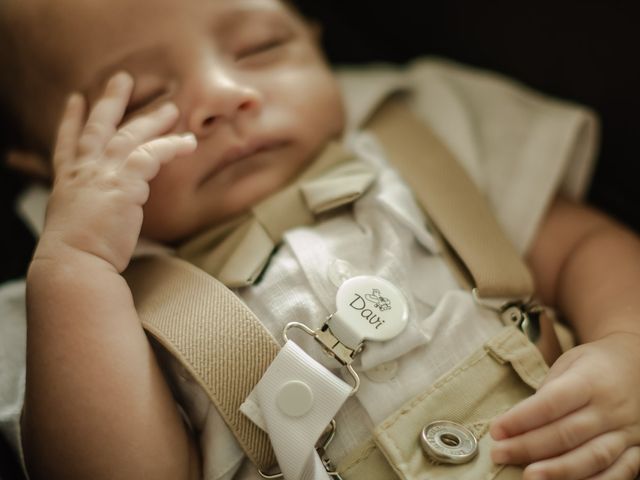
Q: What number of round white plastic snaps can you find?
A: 1